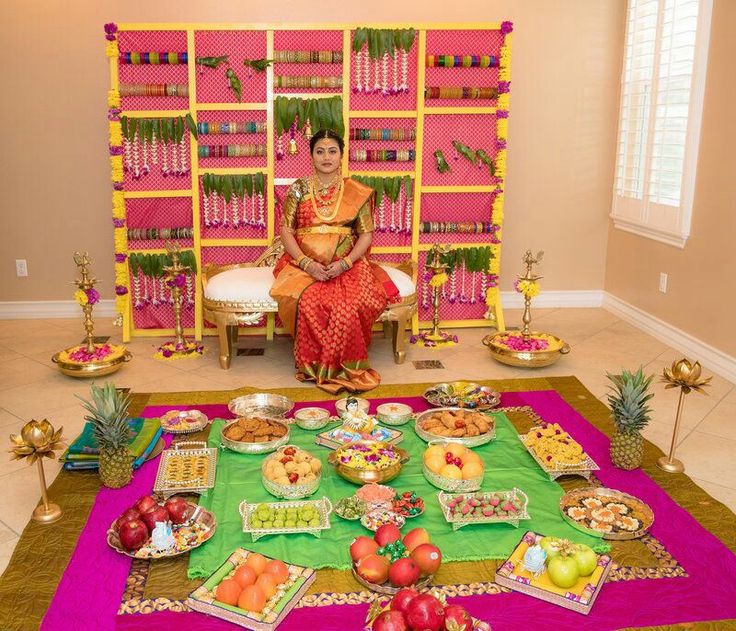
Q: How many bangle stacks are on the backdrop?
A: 12